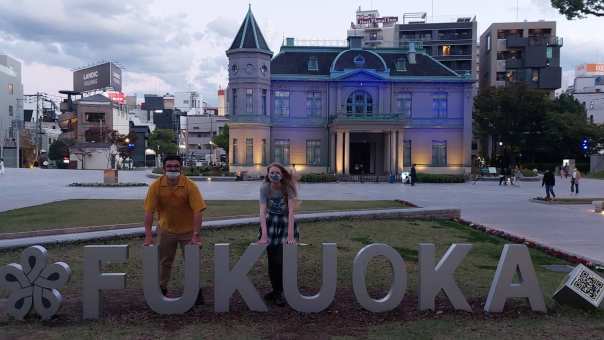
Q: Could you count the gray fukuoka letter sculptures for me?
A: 7